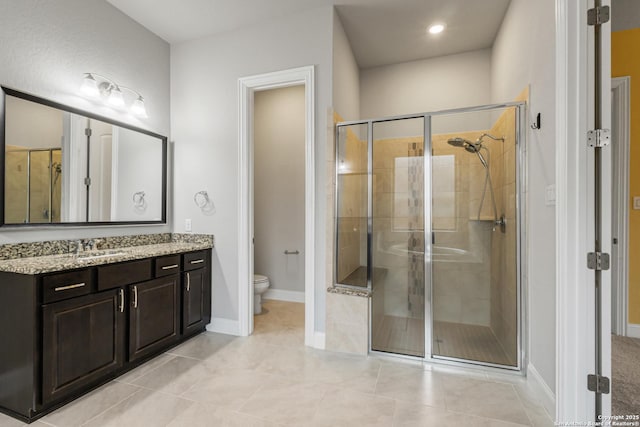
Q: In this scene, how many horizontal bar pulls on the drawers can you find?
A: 3